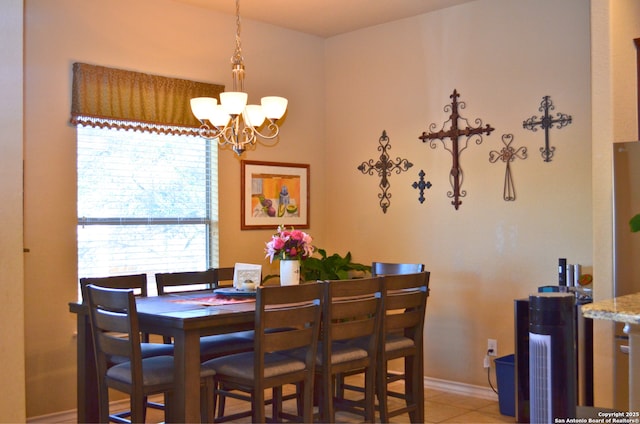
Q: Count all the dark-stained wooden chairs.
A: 8